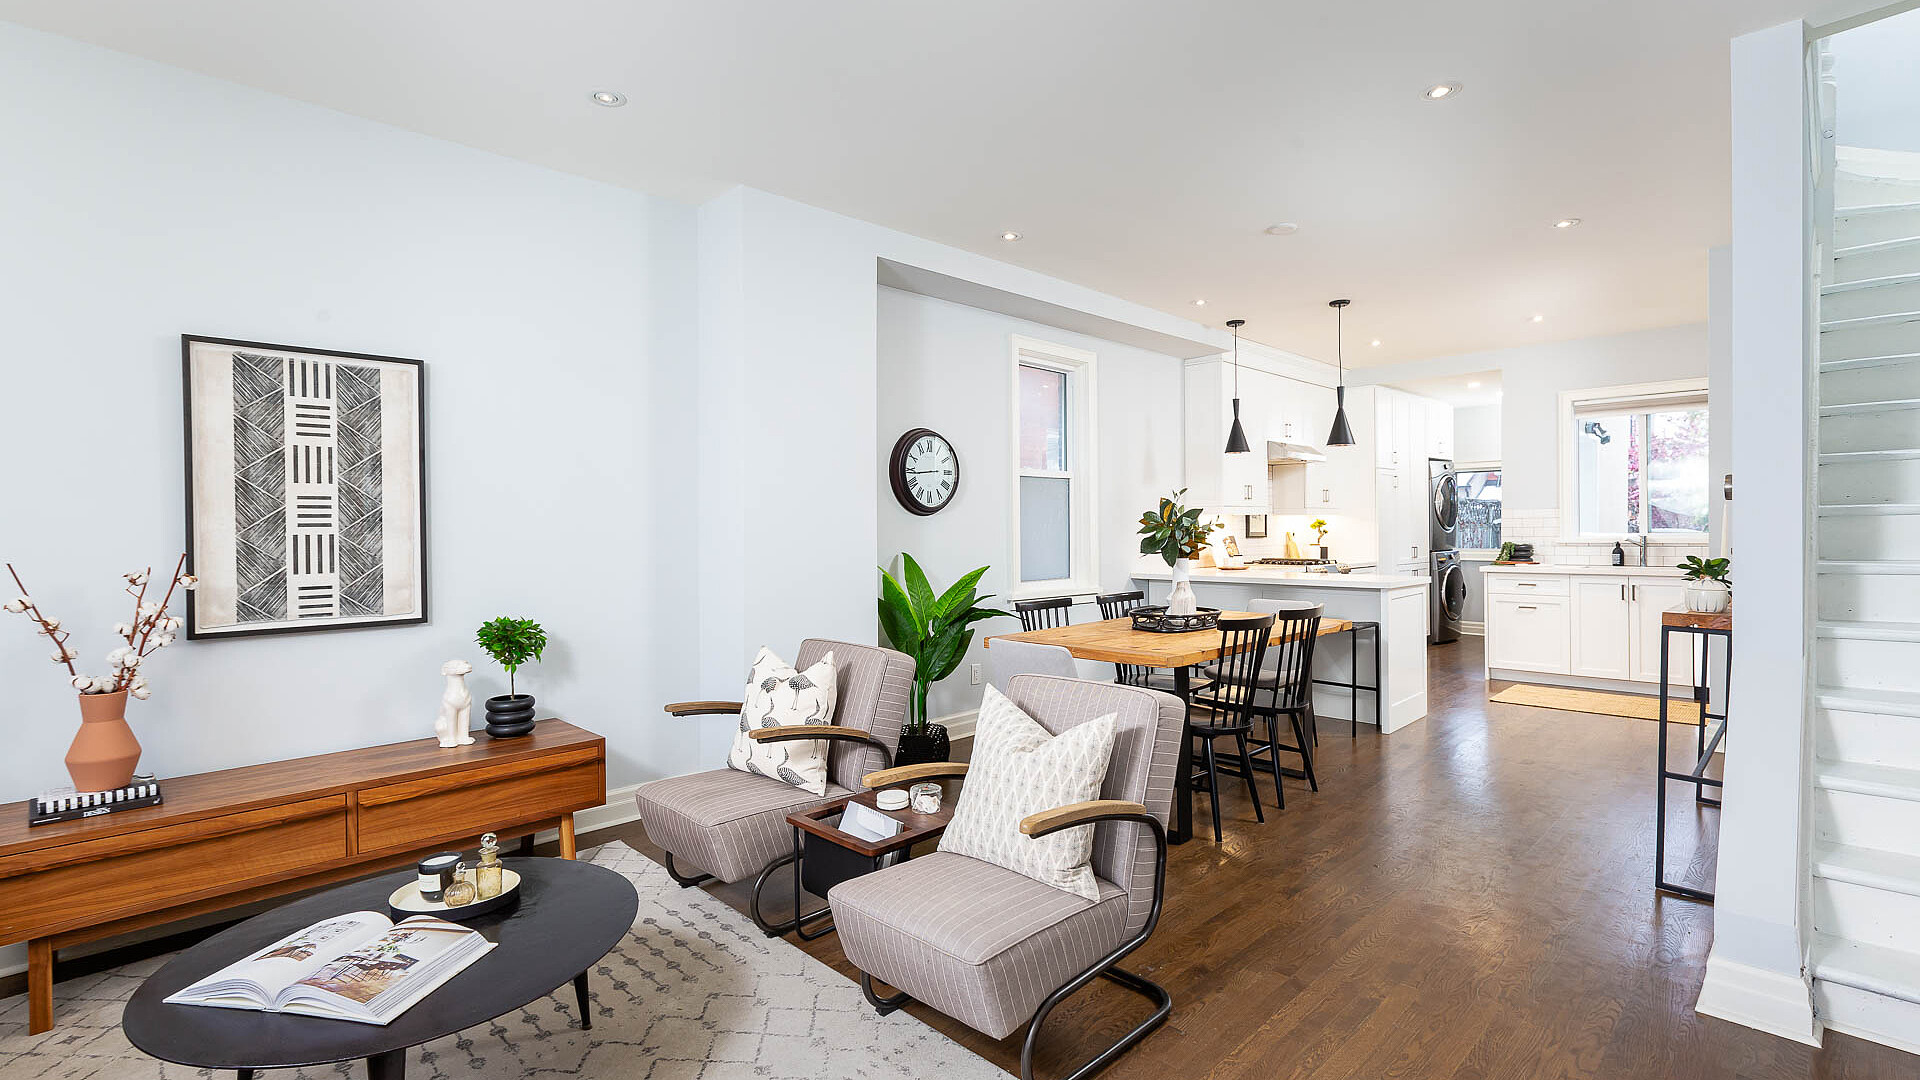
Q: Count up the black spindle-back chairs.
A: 4